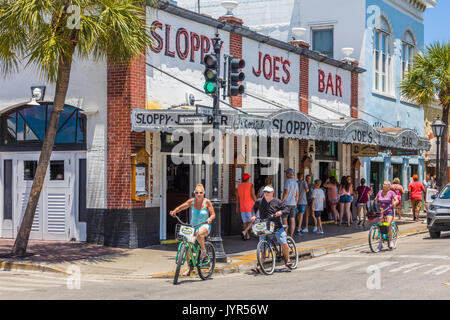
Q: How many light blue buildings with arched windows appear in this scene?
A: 1